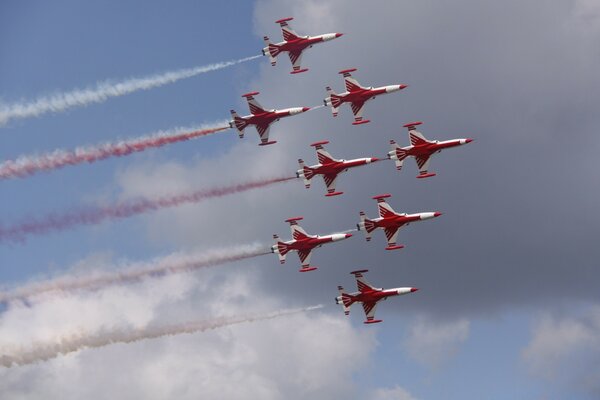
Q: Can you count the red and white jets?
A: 8